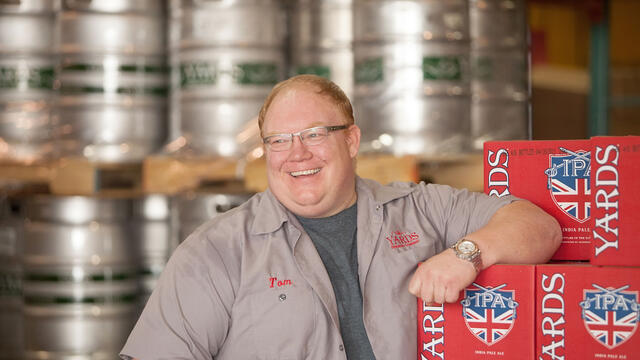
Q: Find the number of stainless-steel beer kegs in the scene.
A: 10